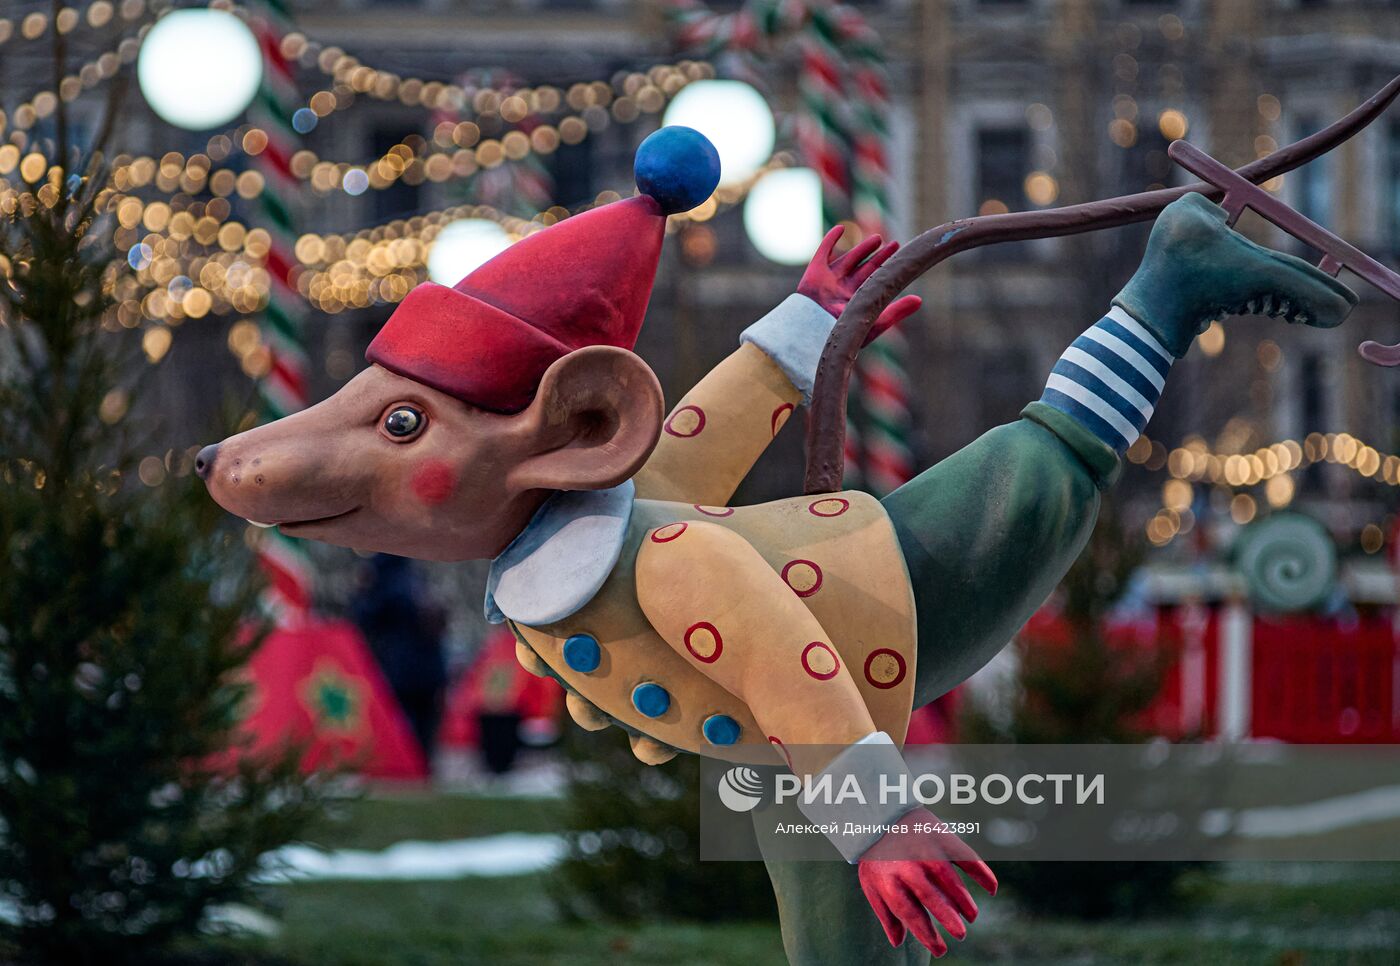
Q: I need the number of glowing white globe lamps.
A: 4